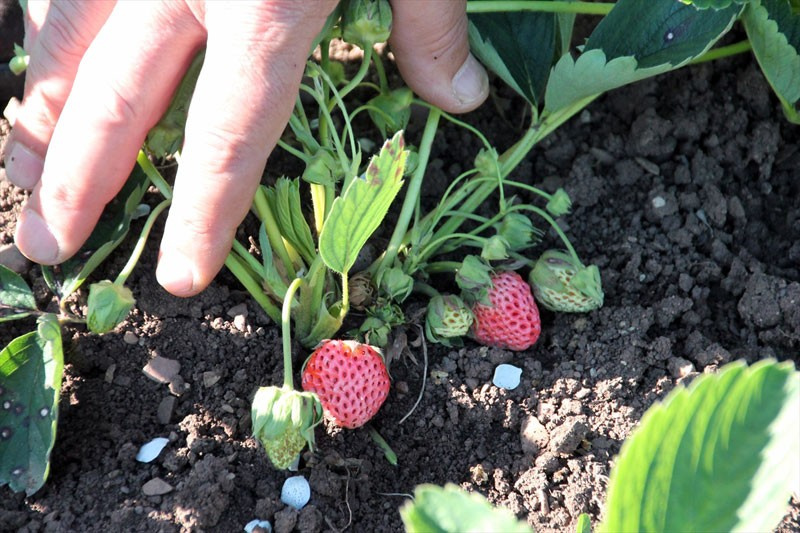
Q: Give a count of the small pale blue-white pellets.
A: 4